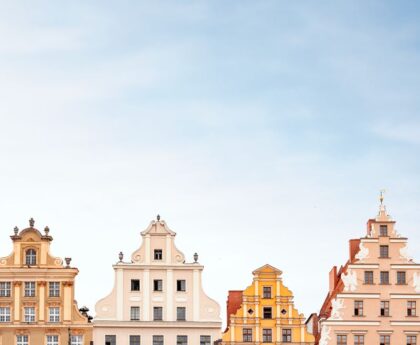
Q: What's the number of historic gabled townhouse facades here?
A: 4